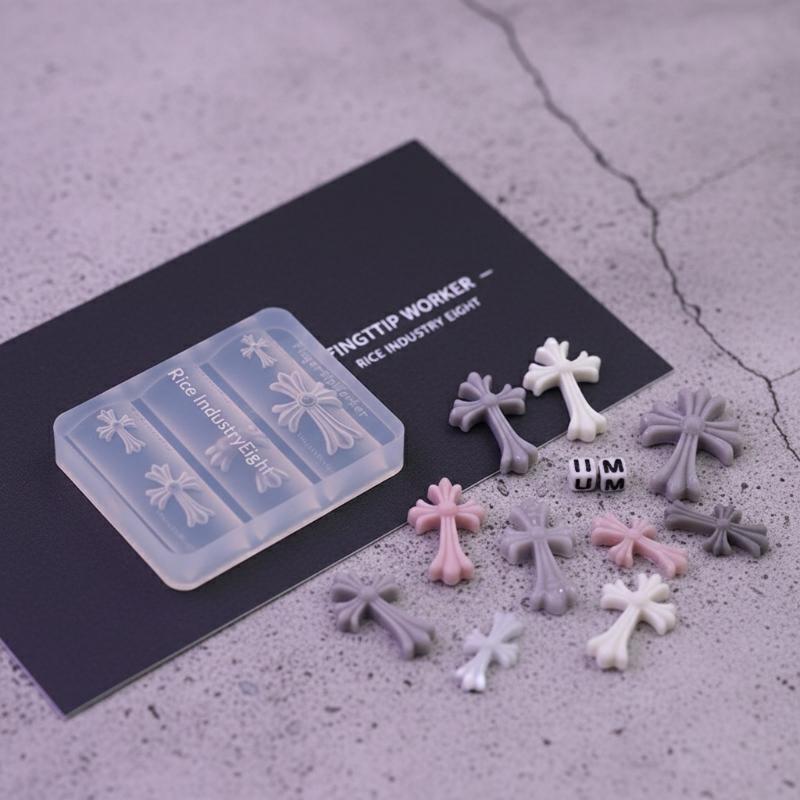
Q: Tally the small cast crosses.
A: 10